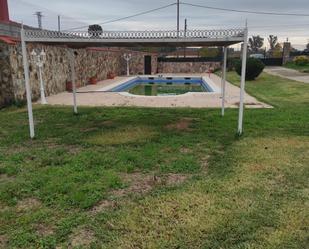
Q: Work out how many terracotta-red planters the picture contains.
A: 3